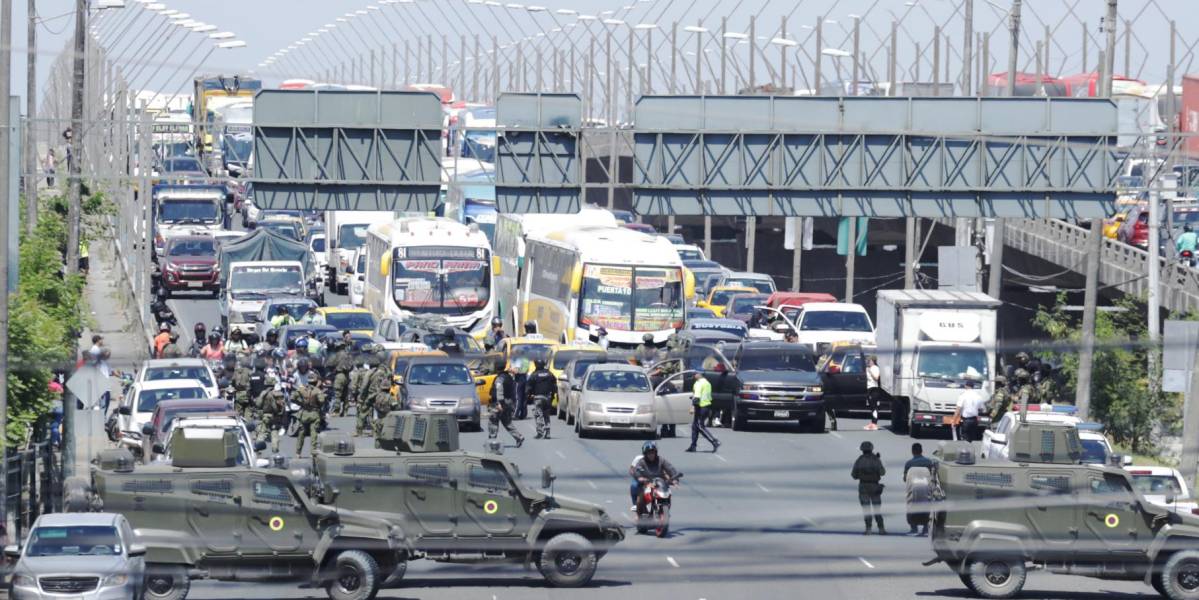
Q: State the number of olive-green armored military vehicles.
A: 3